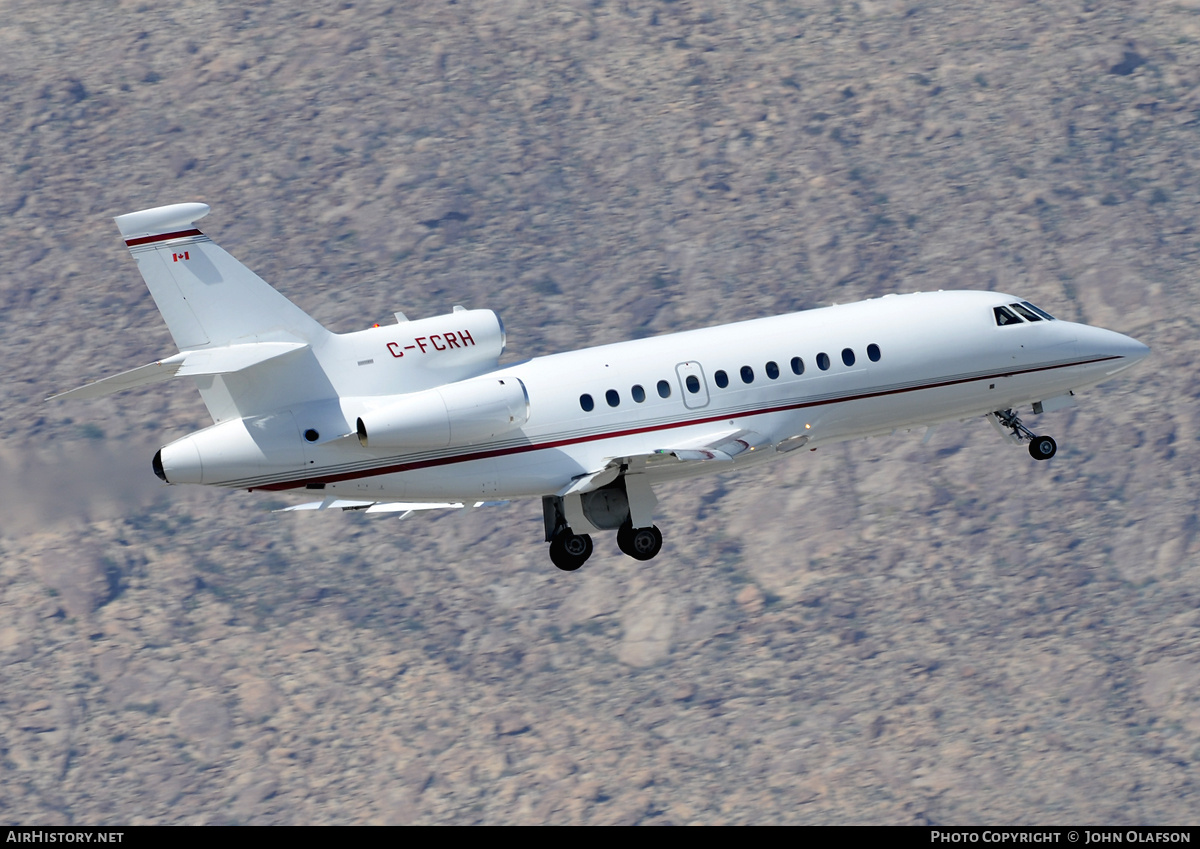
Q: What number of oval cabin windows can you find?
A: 12